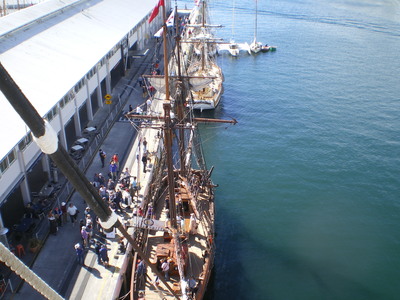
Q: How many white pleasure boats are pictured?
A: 2